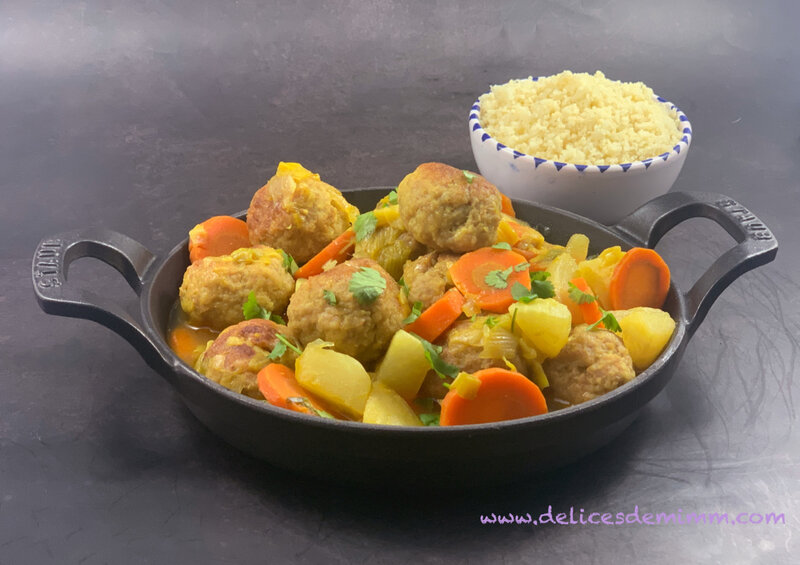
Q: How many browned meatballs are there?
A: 8